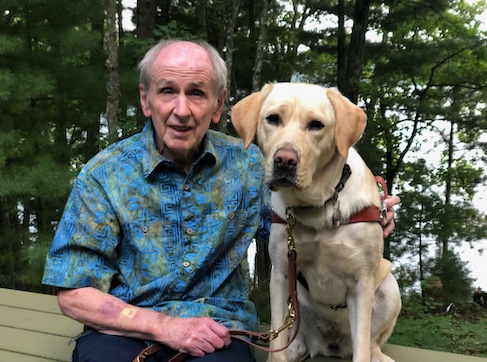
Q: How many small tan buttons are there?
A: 5